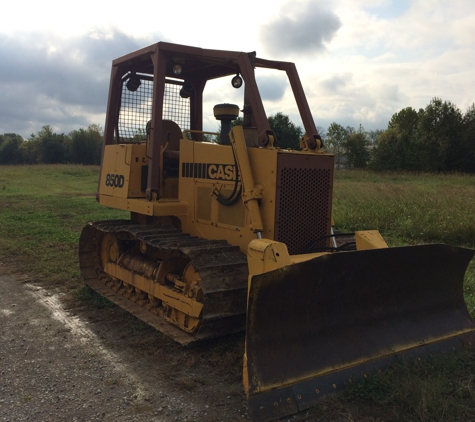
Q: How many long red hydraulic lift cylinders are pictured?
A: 0